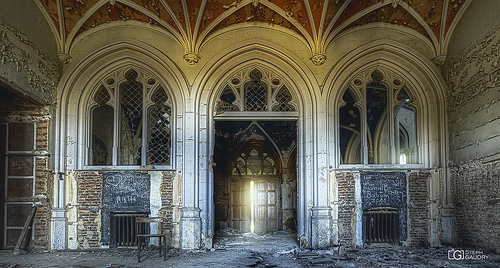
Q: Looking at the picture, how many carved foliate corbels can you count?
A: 4